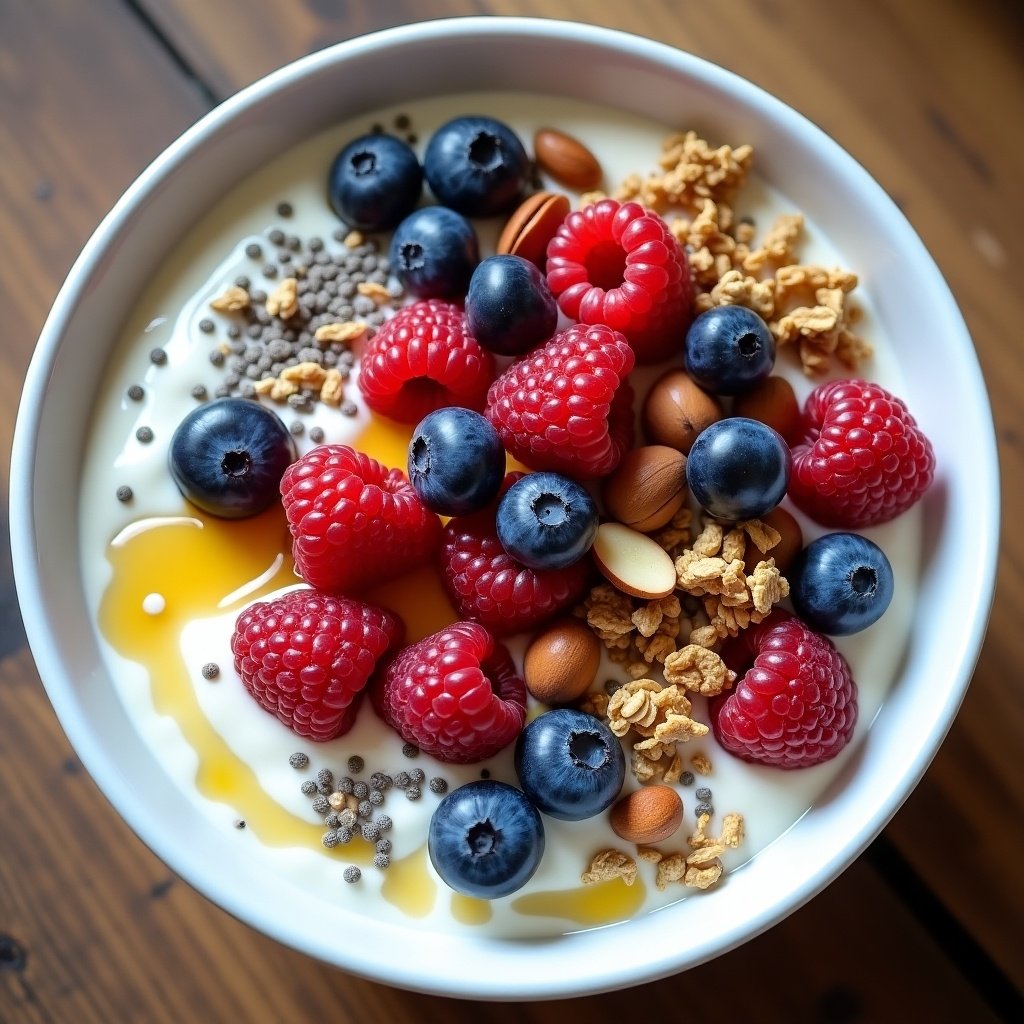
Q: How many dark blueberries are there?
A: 12